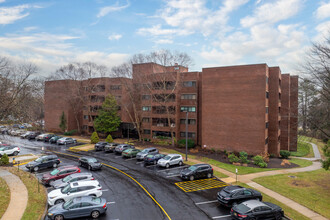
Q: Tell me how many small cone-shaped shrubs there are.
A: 2